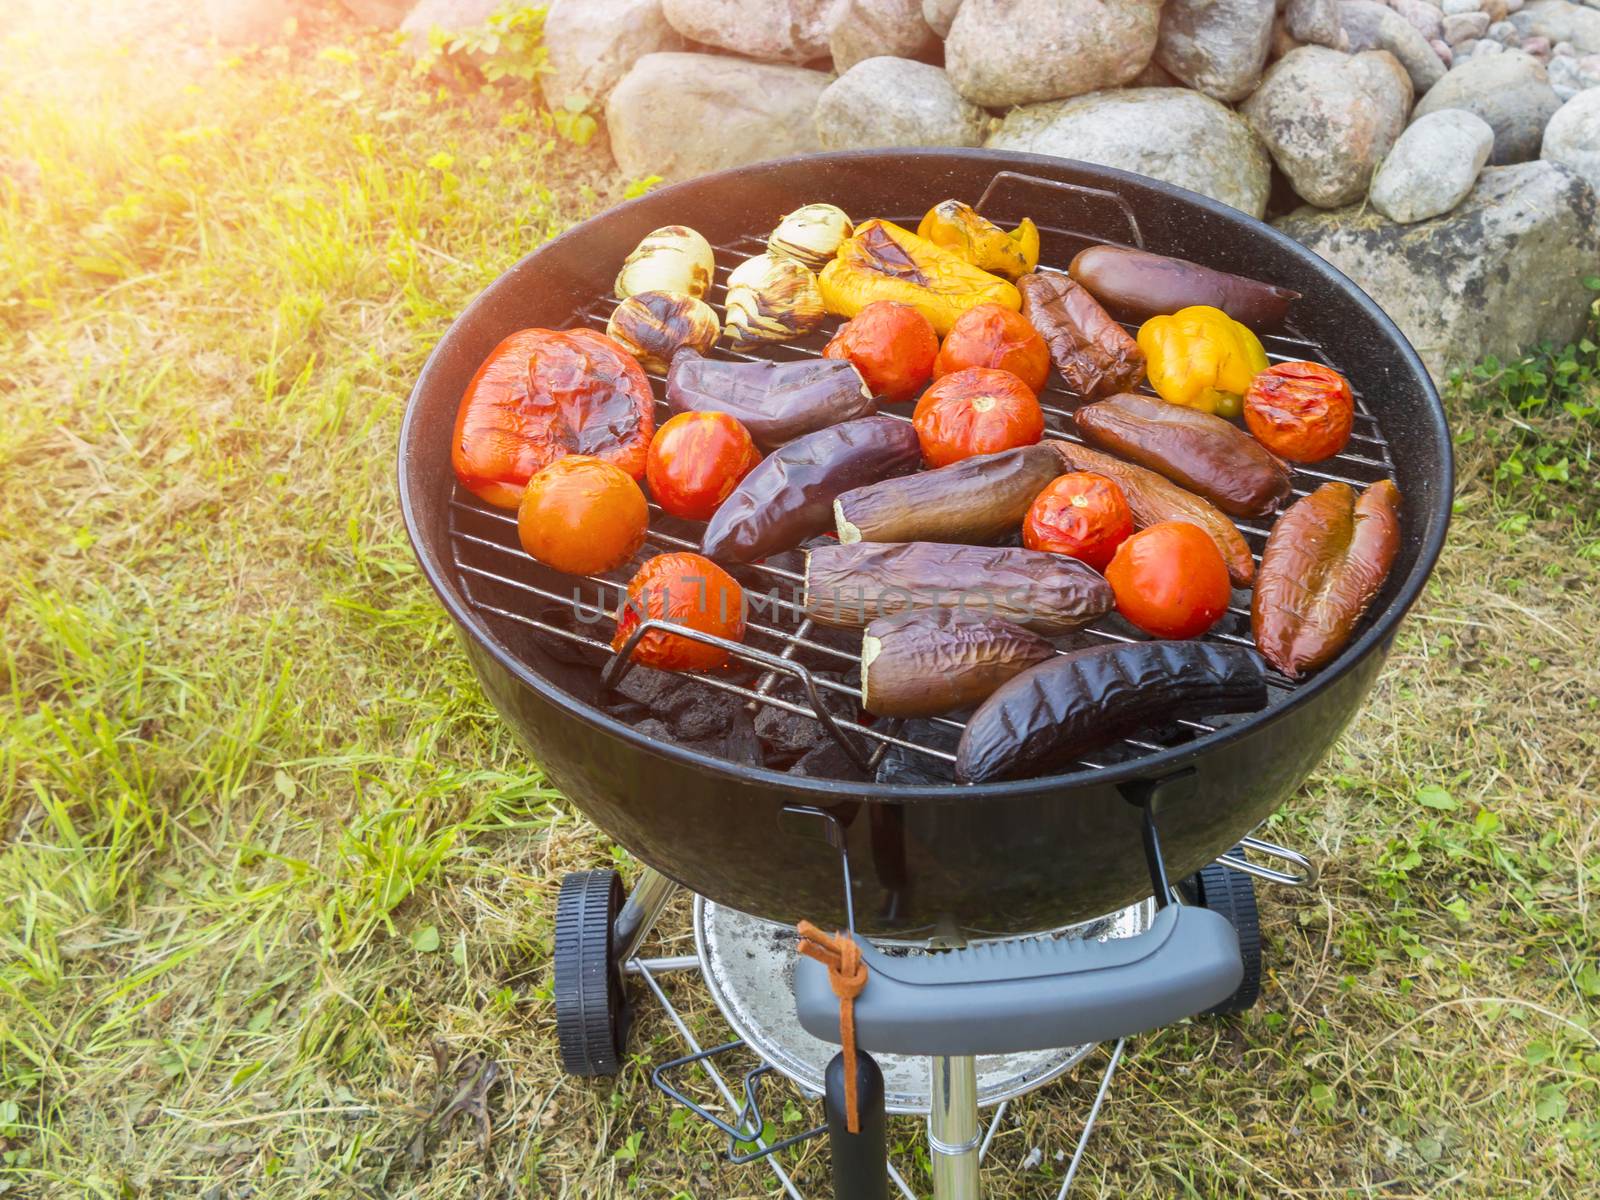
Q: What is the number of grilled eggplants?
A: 11